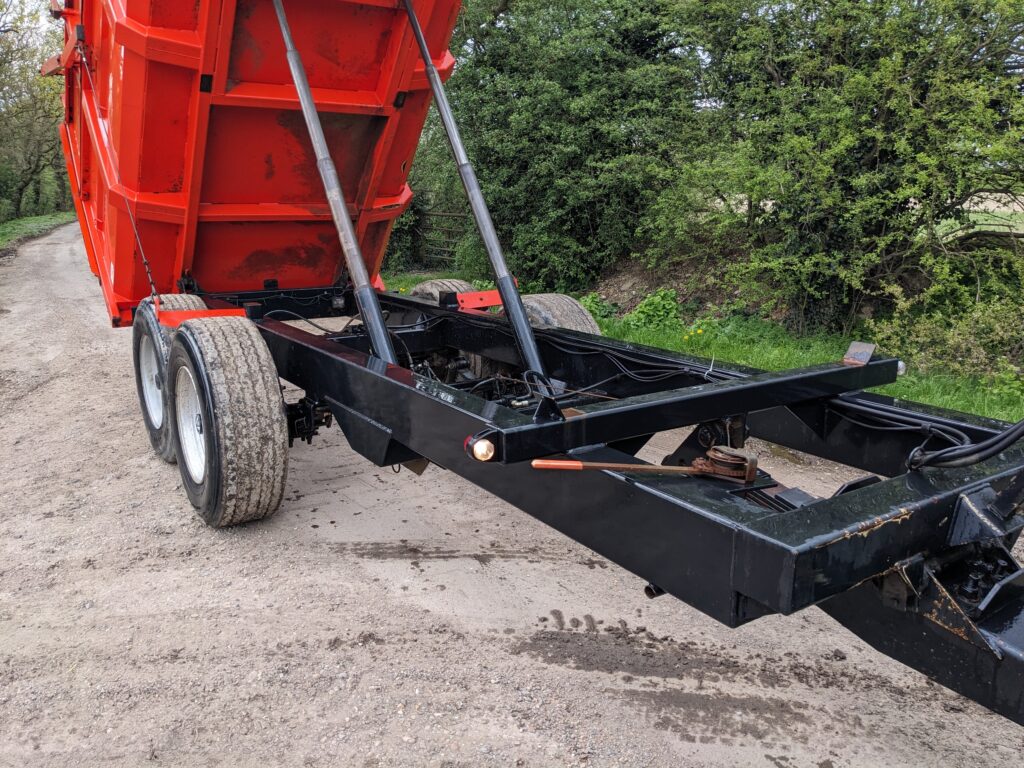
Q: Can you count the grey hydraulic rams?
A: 2